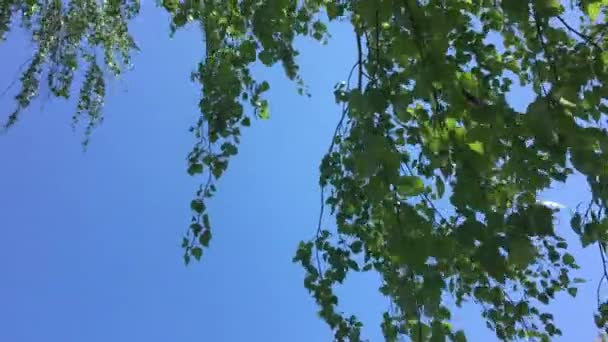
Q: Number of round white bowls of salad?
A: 0